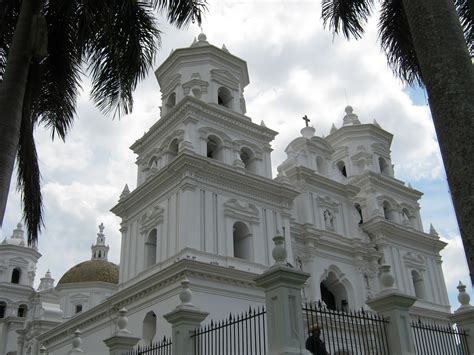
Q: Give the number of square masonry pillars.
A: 5